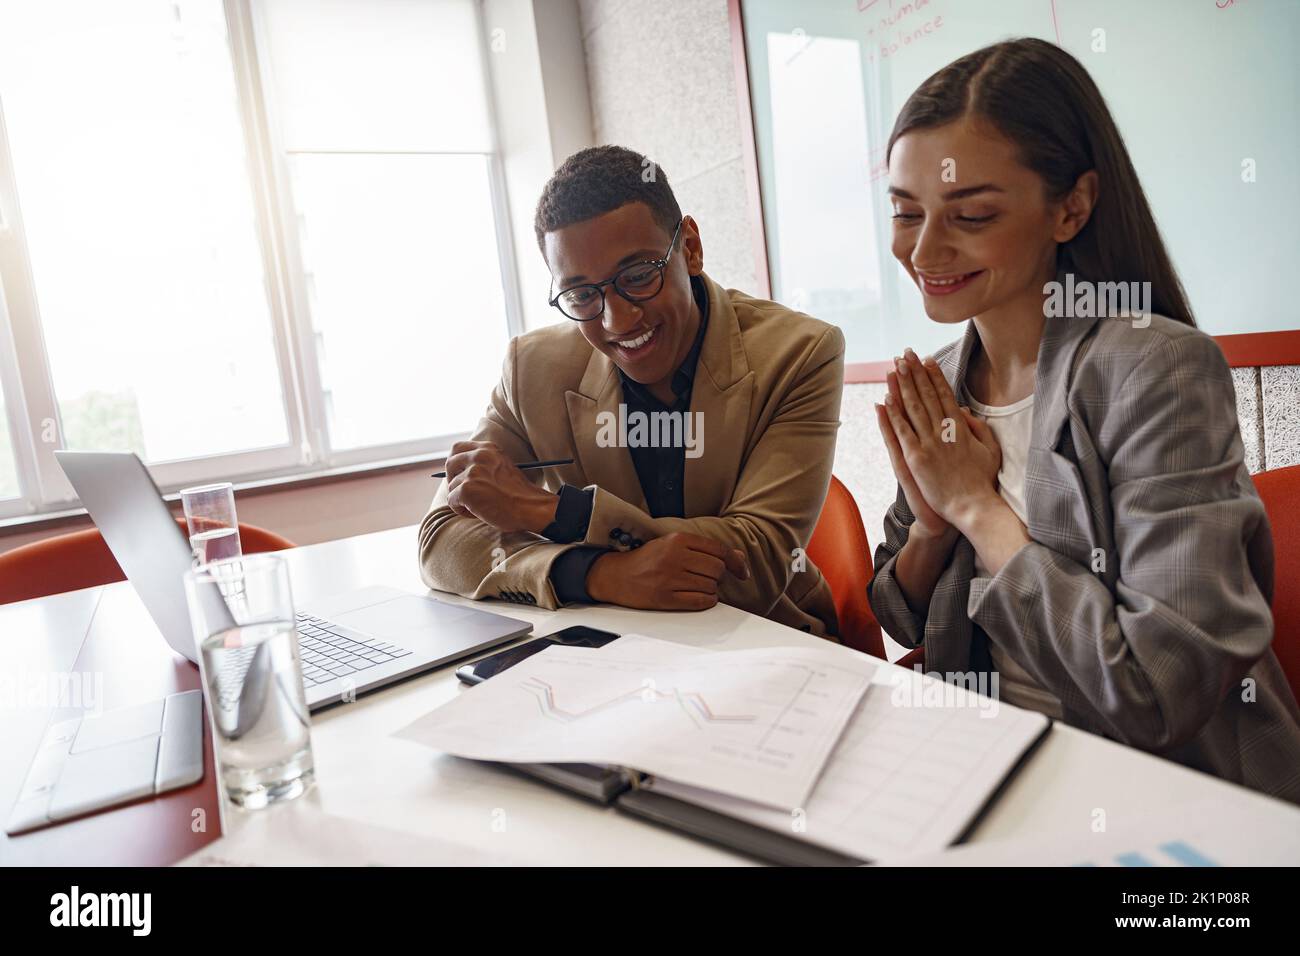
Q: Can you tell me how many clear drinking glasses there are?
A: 2